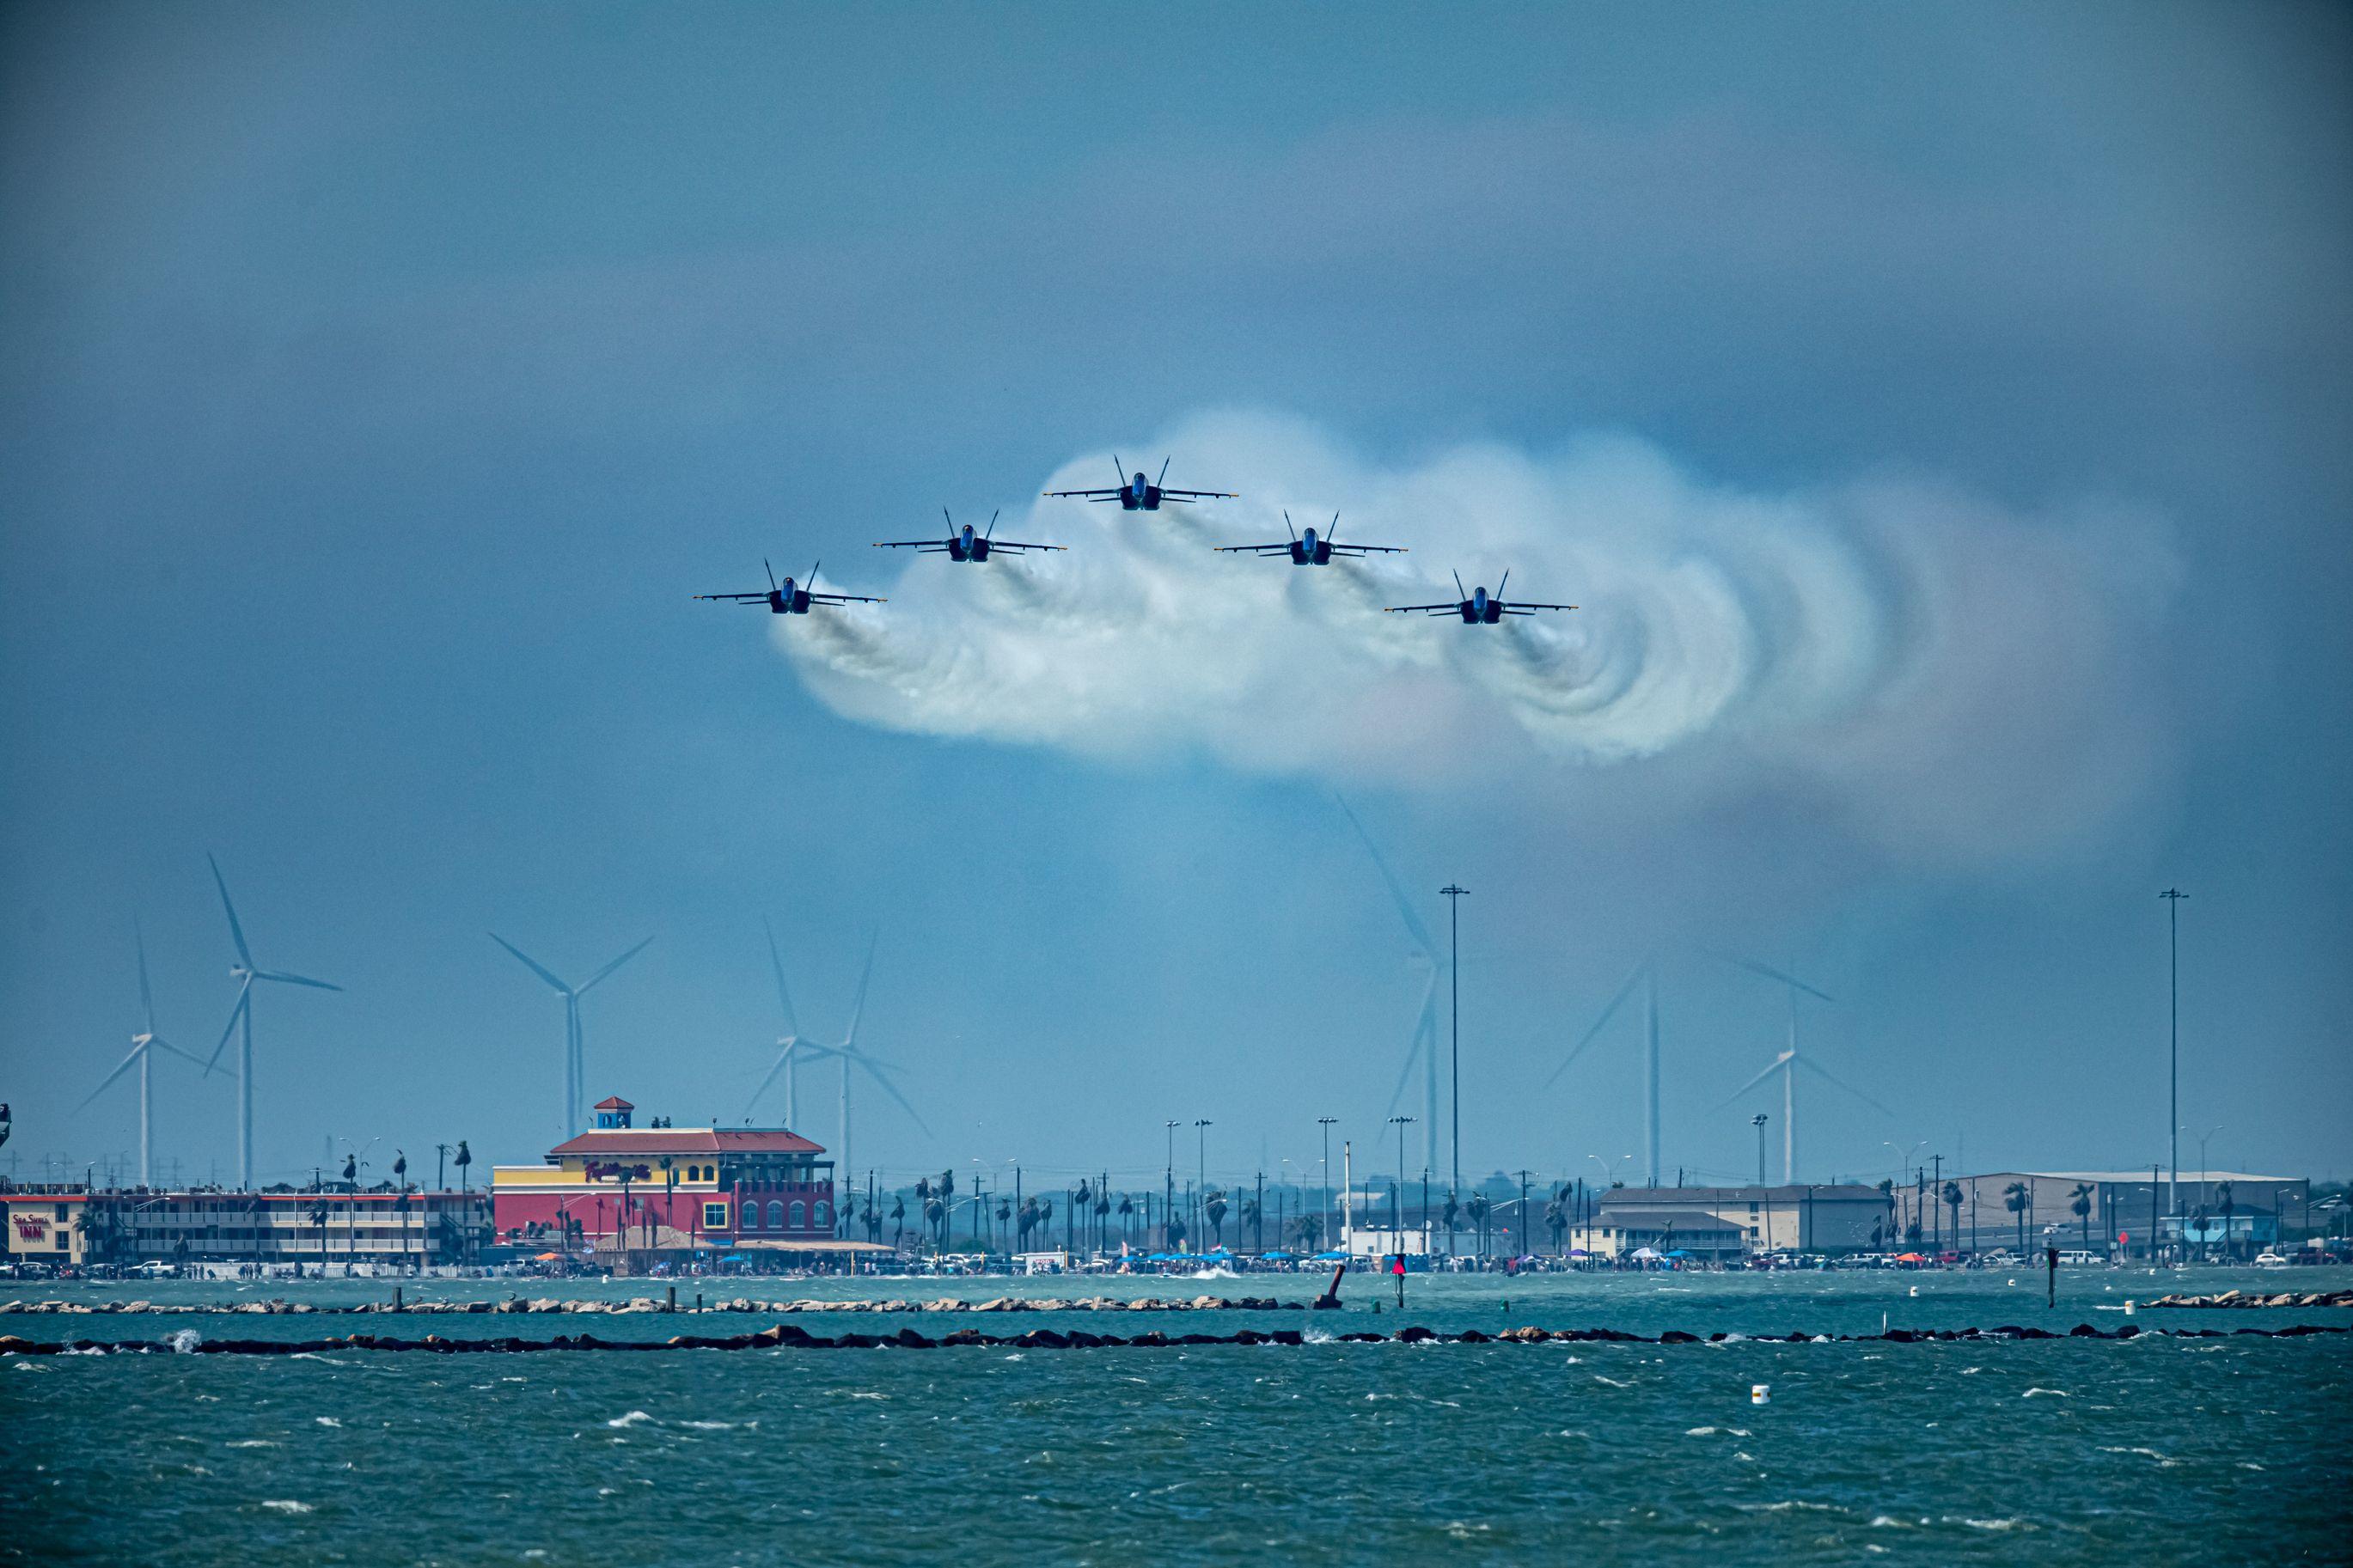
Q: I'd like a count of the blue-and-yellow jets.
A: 5